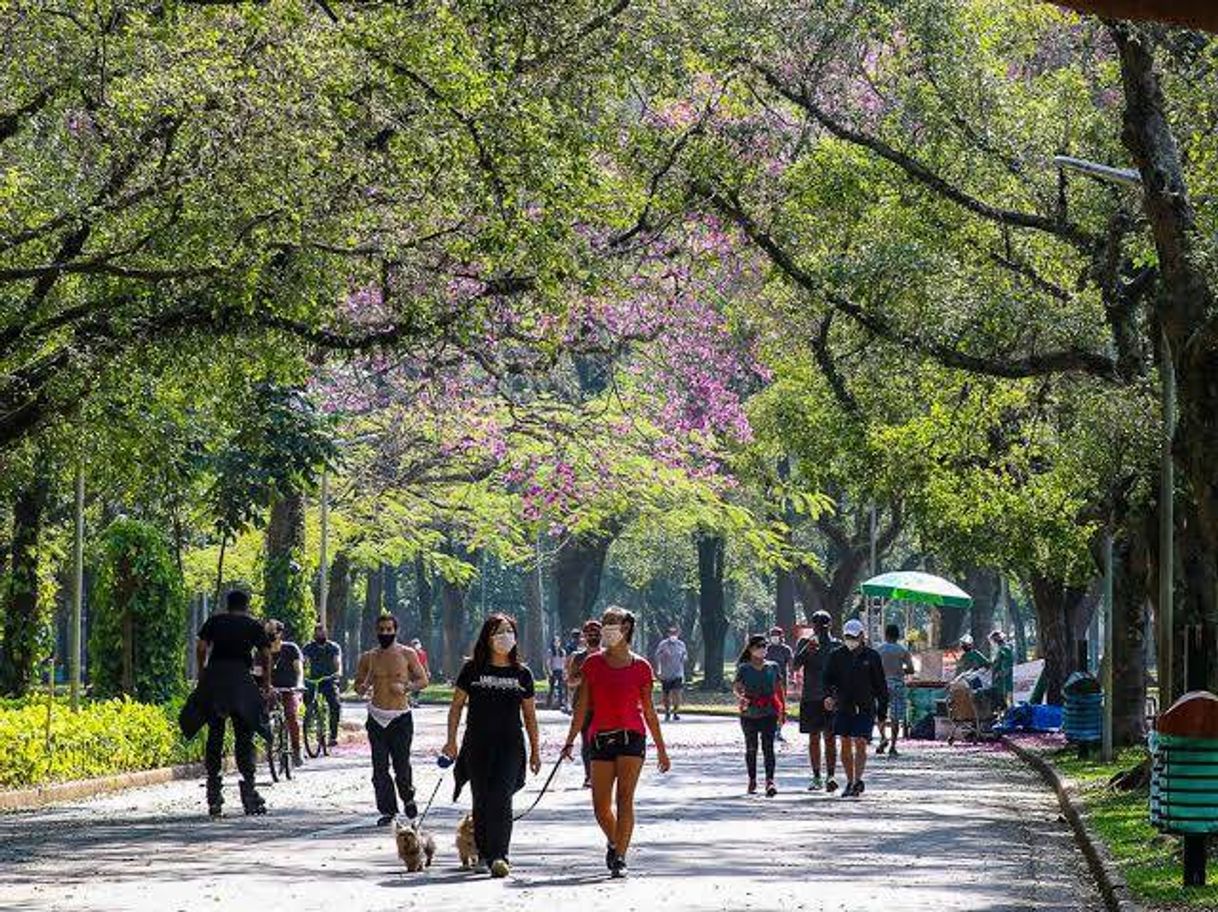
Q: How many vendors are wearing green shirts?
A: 2